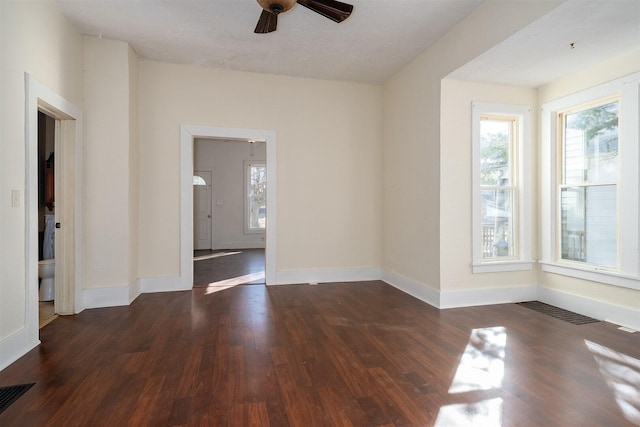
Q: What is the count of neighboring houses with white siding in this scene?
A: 1